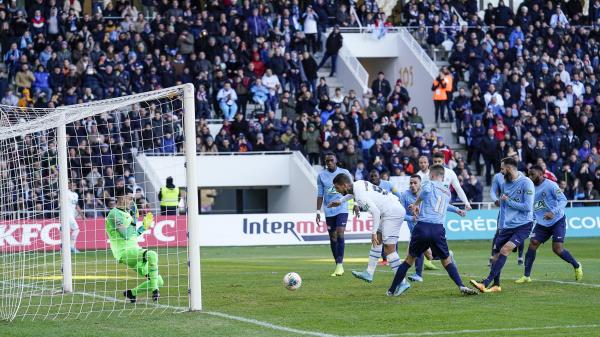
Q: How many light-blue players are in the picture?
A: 7